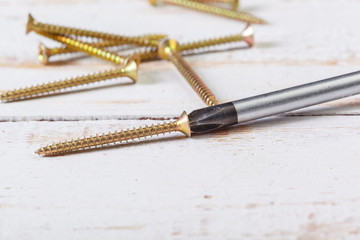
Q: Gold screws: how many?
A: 9